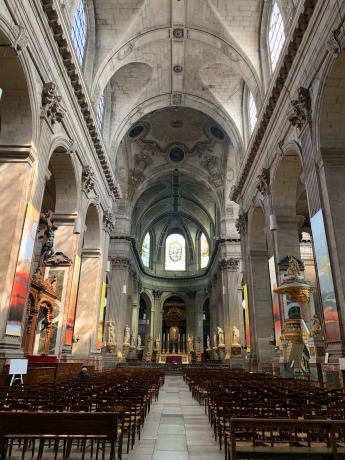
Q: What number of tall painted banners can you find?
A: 6